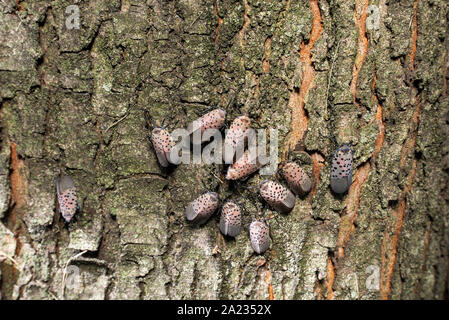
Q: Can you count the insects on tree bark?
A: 11